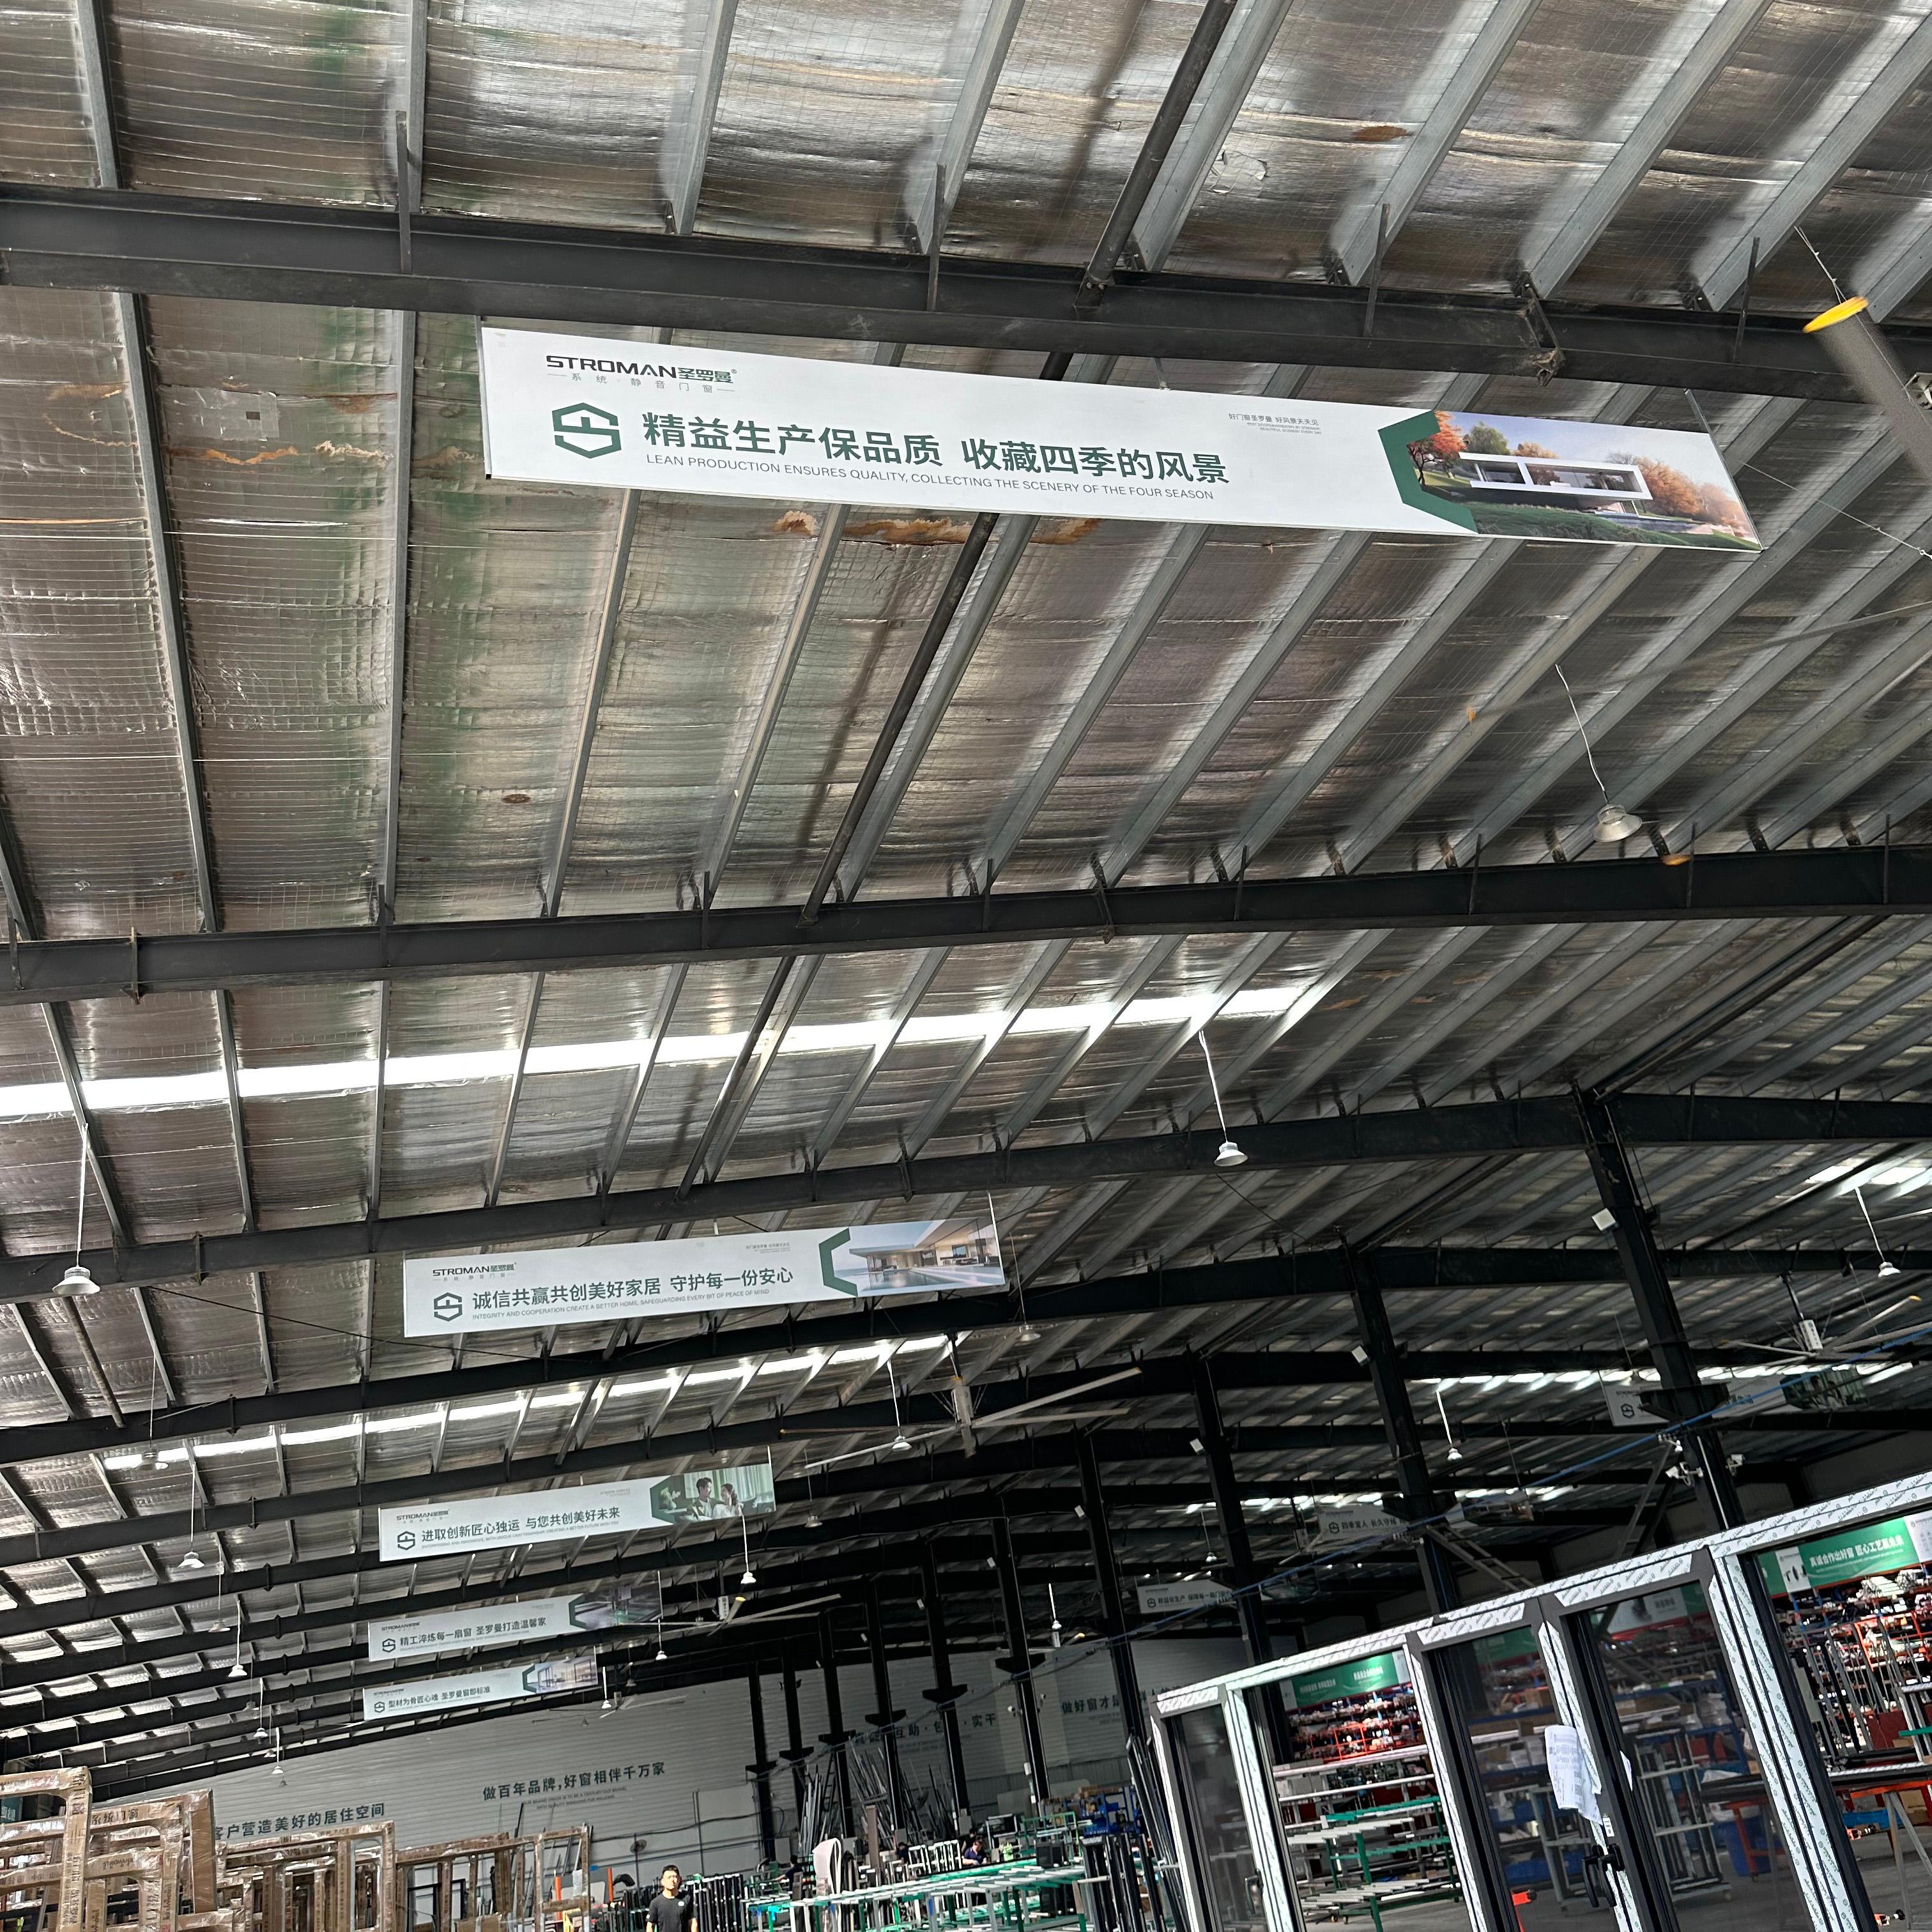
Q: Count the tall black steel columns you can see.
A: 10